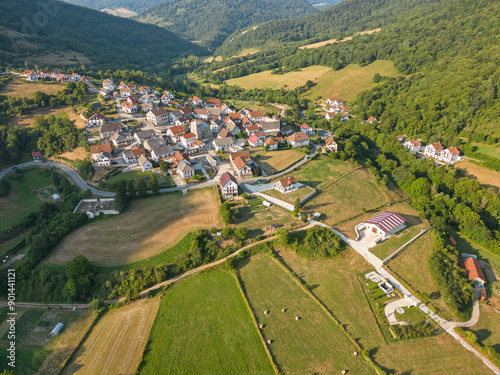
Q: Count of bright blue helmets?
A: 0